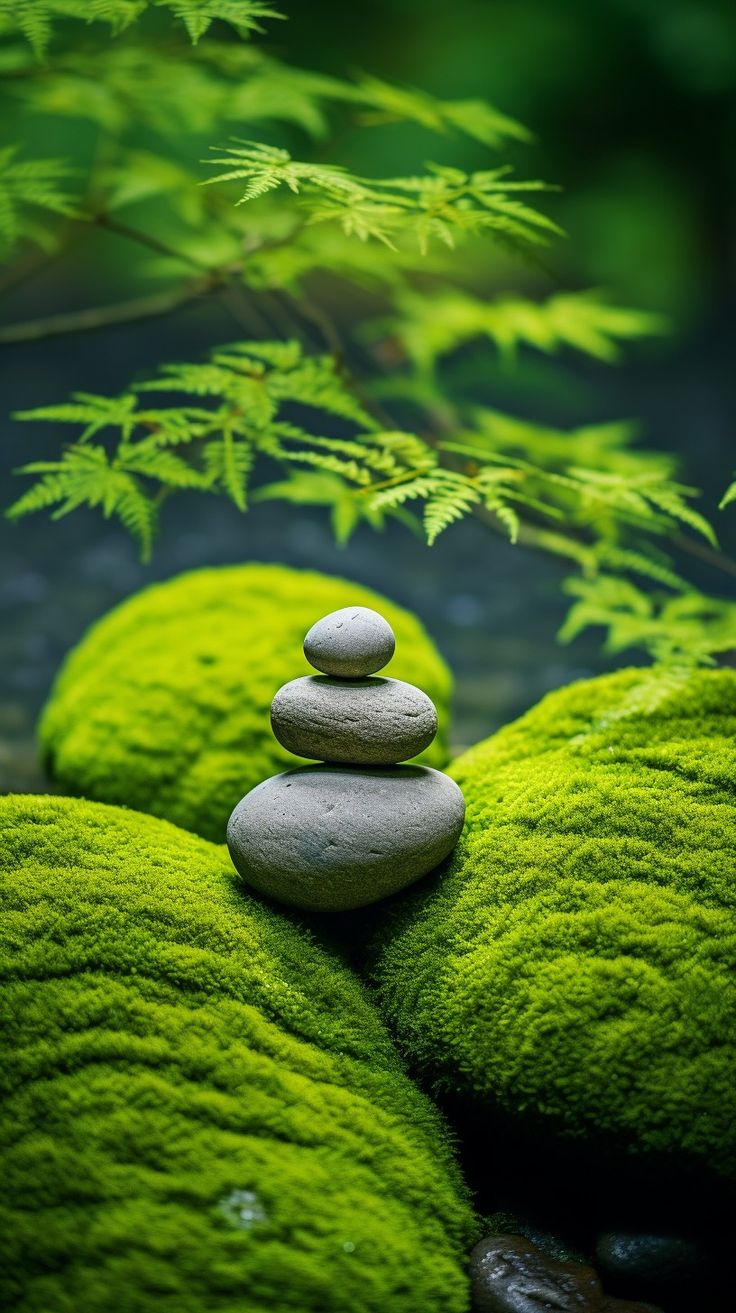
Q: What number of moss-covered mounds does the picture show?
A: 3